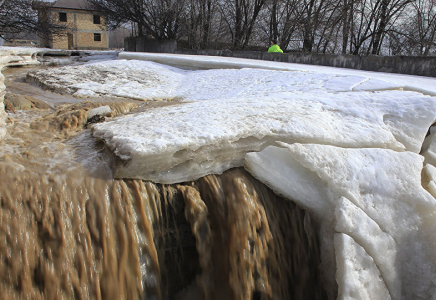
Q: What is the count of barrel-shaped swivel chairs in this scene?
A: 0